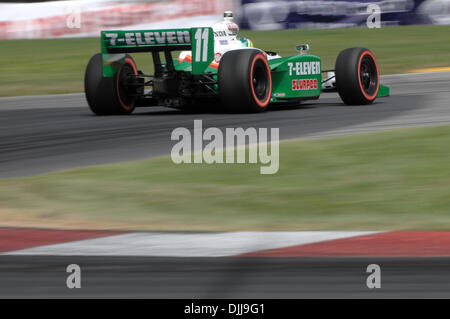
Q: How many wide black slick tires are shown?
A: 3